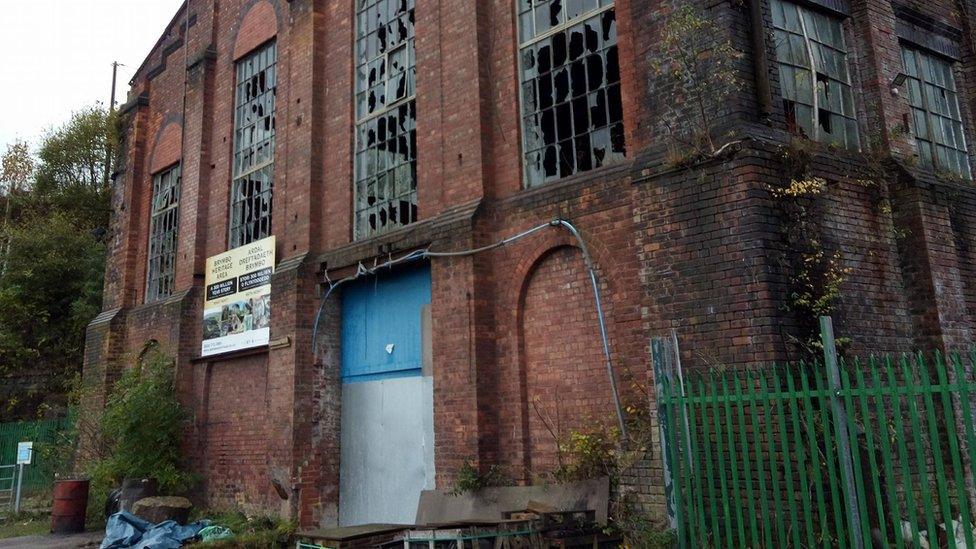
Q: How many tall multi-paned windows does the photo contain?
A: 6